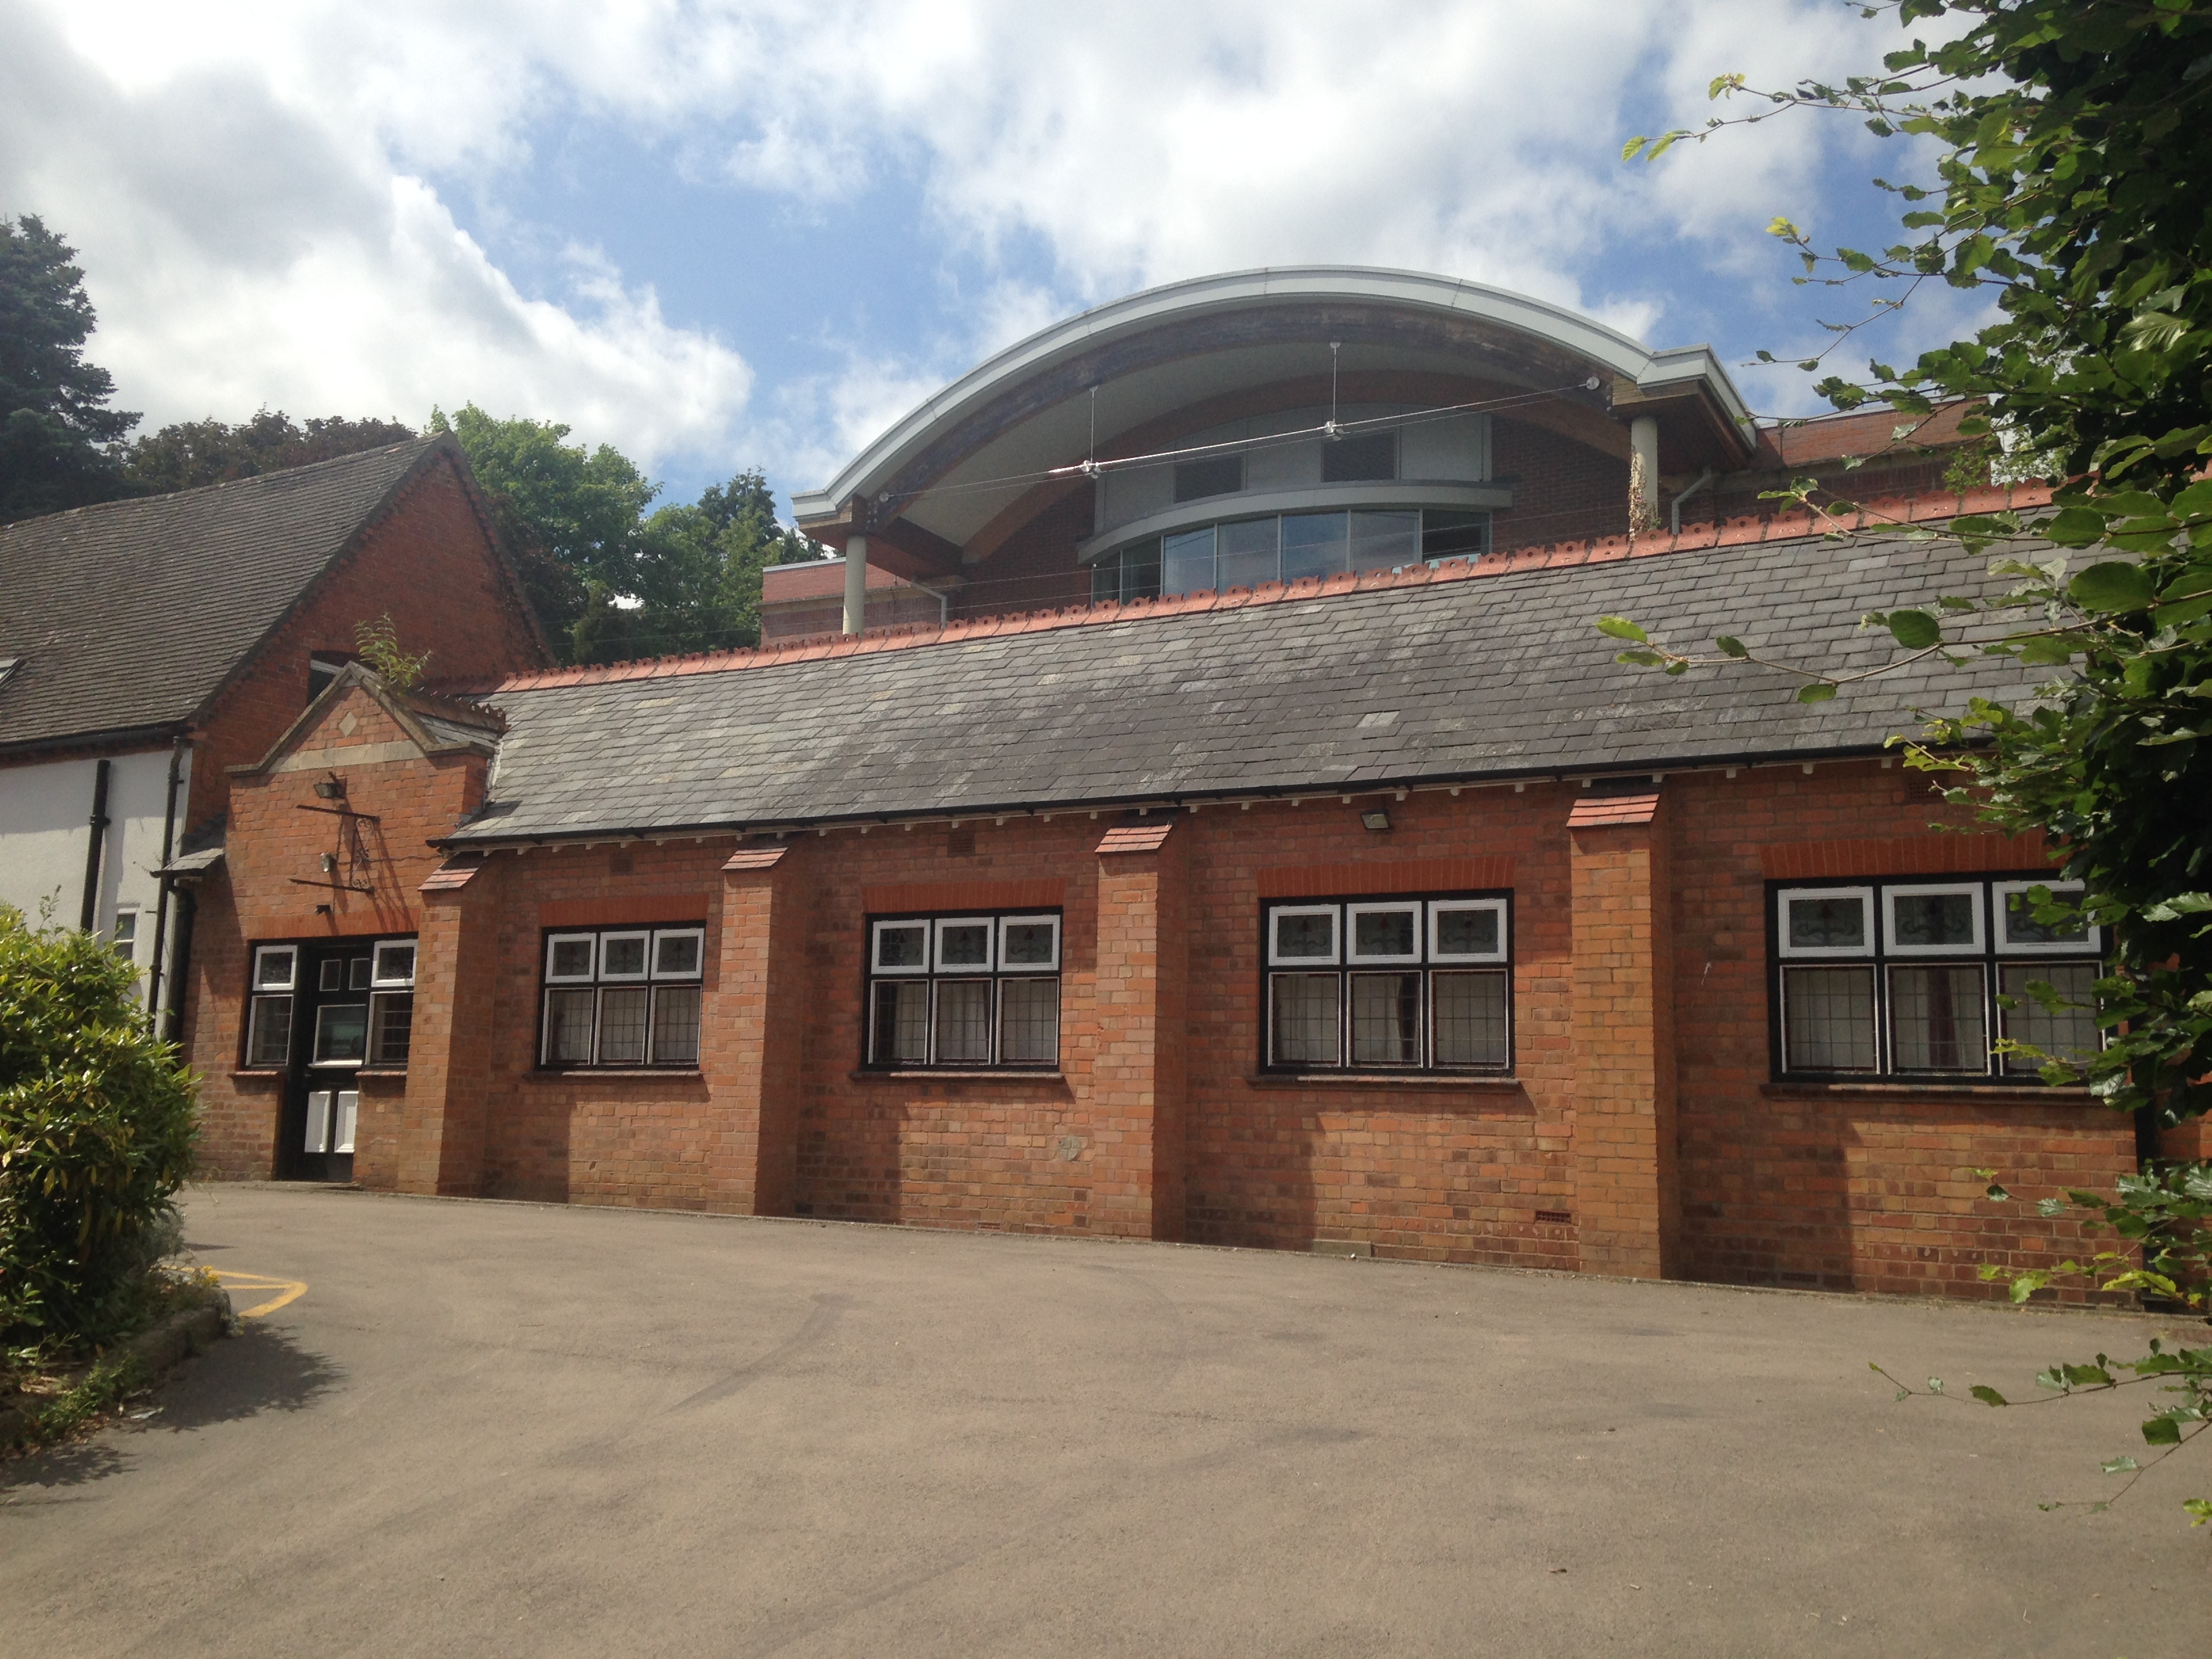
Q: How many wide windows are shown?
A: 4